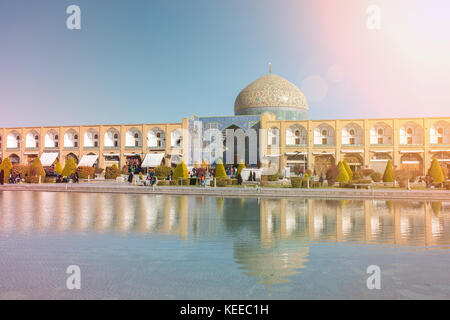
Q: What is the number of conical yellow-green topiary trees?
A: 11